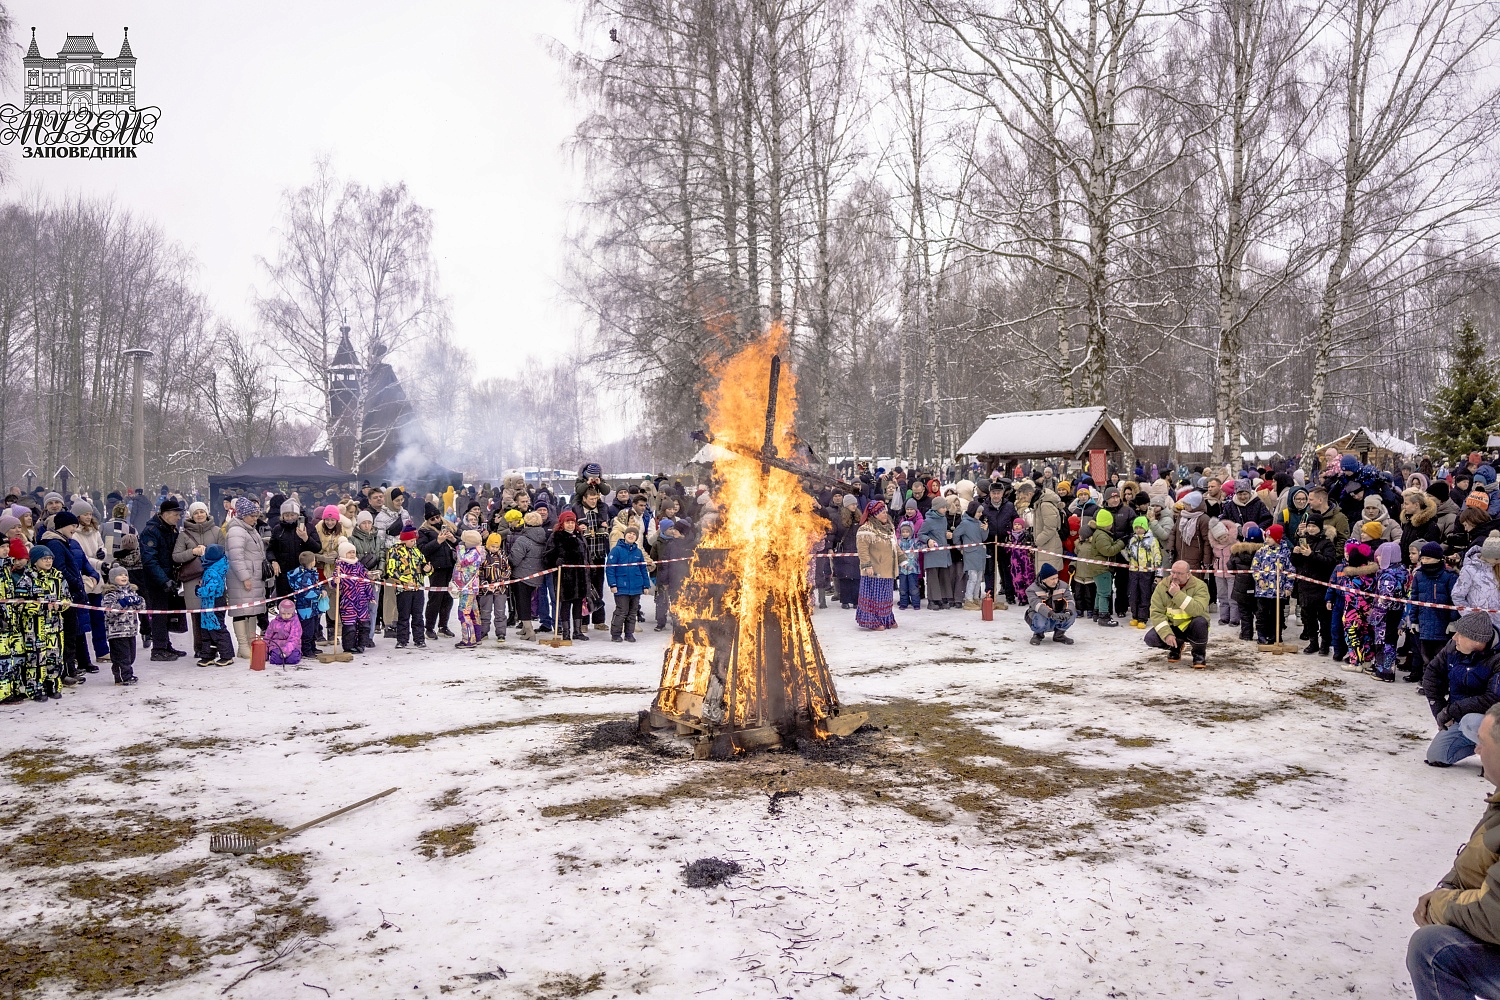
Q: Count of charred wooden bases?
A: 1